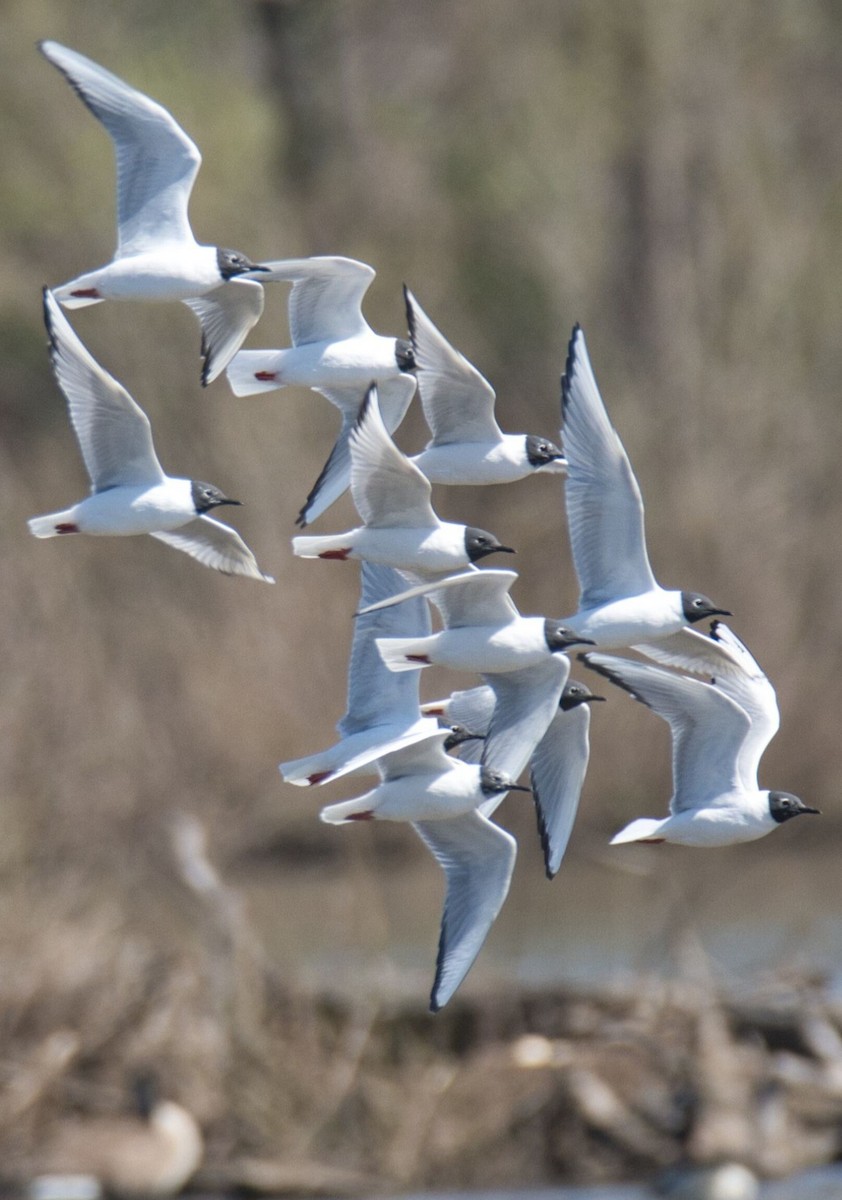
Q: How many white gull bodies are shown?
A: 11